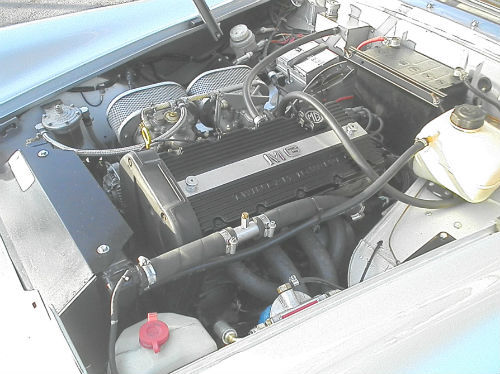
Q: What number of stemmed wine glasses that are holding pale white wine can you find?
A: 0